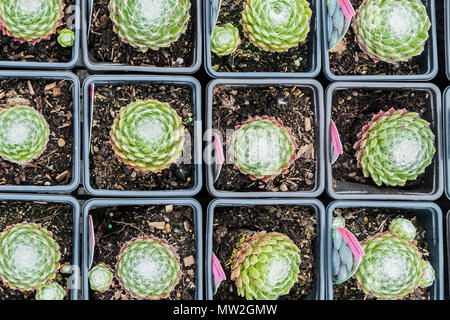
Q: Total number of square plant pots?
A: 12